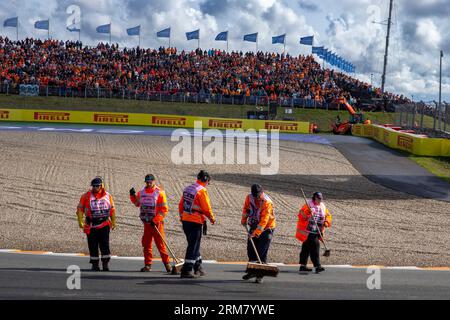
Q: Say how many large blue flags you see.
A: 11